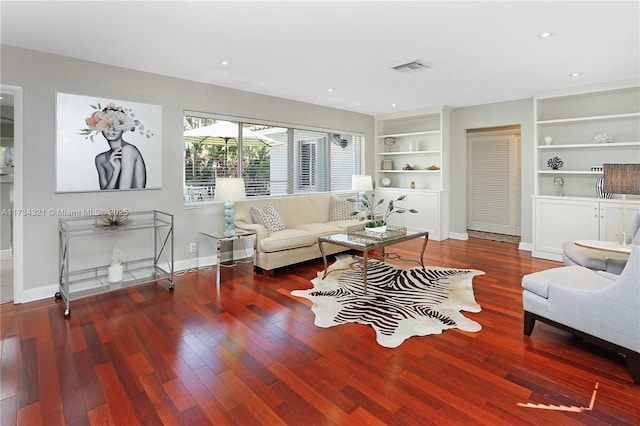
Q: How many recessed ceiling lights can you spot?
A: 5